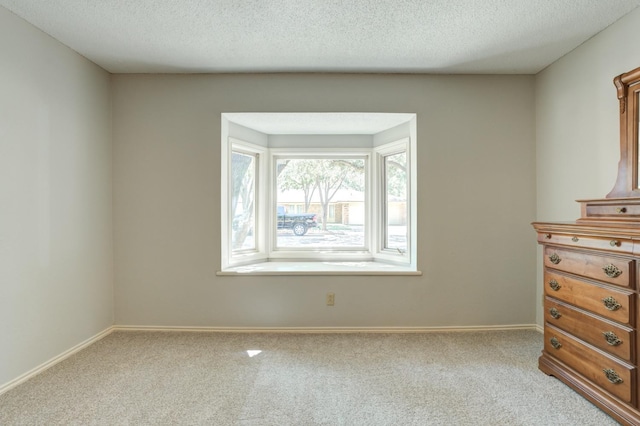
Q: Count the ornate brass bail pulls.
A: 8